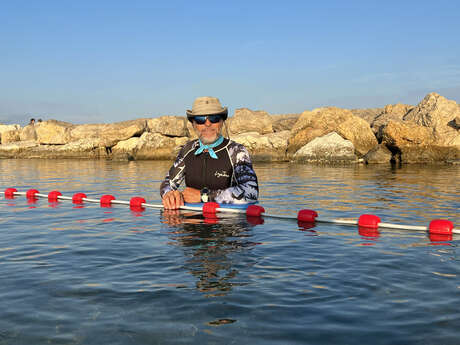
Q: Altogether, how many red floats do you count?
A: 11